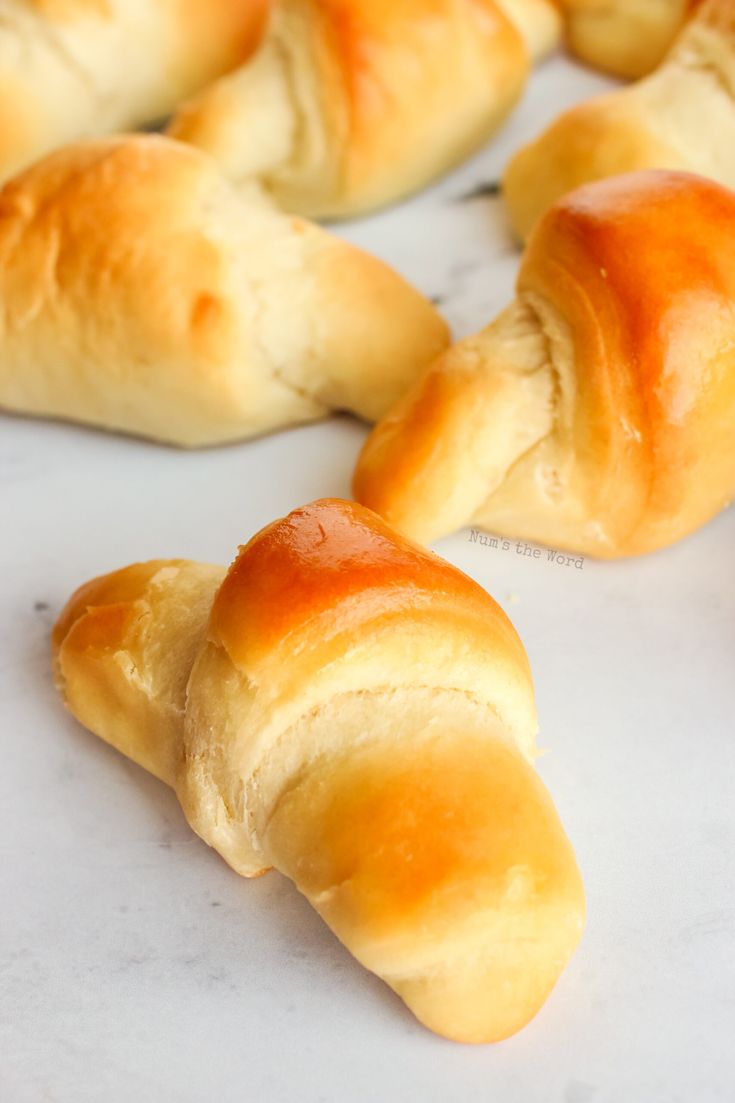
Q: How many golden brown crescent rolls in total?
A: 7